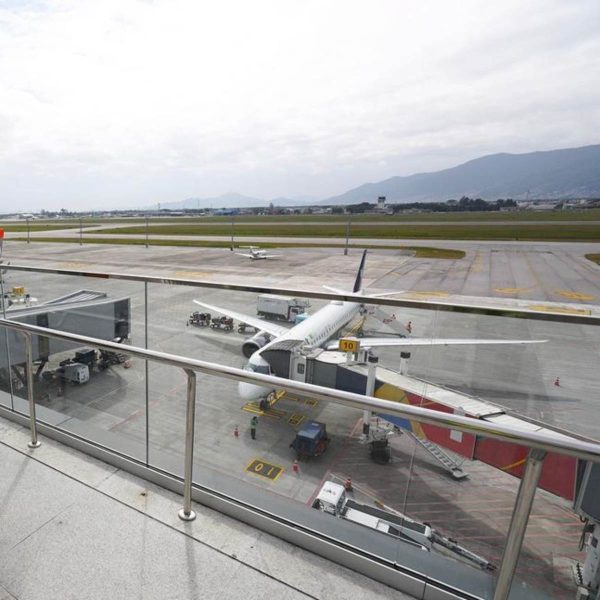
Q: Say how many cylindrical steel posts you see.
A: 3